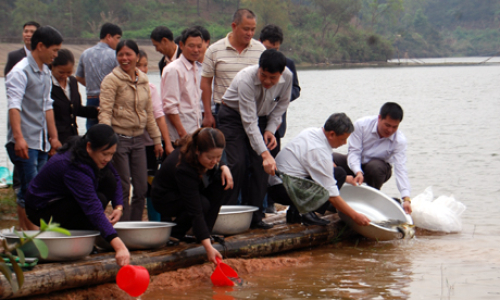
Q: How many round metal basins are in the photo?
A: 4